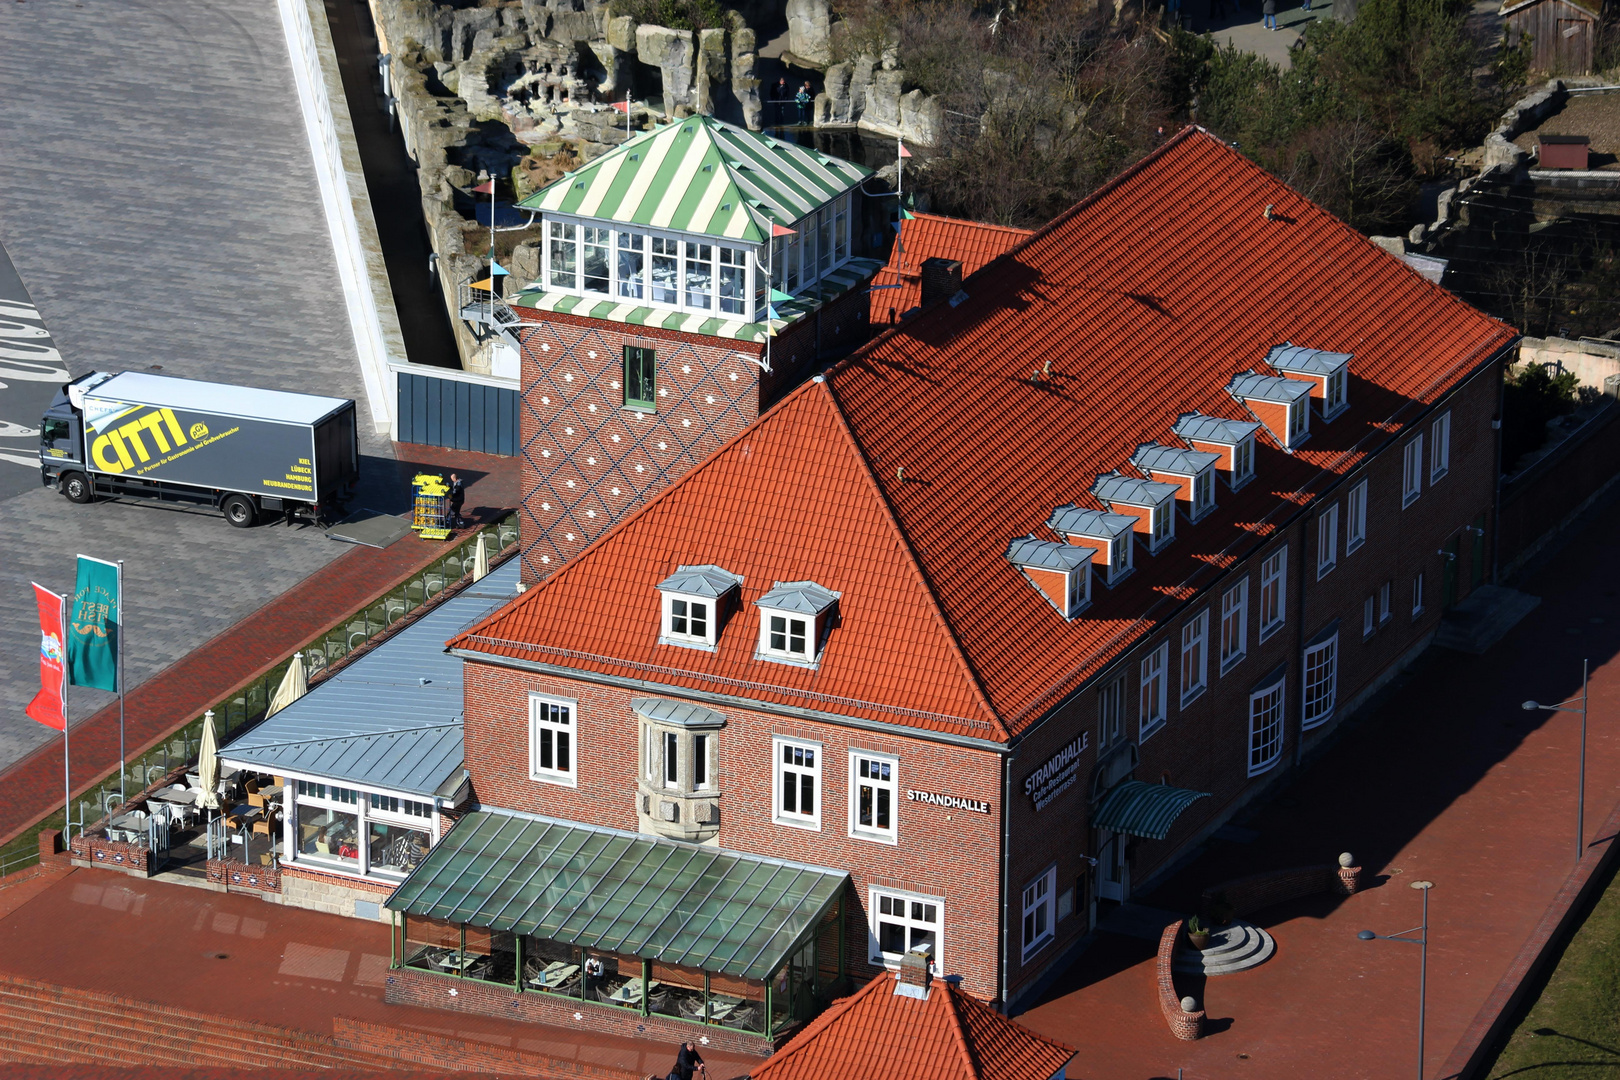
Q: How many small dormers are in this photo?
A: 9